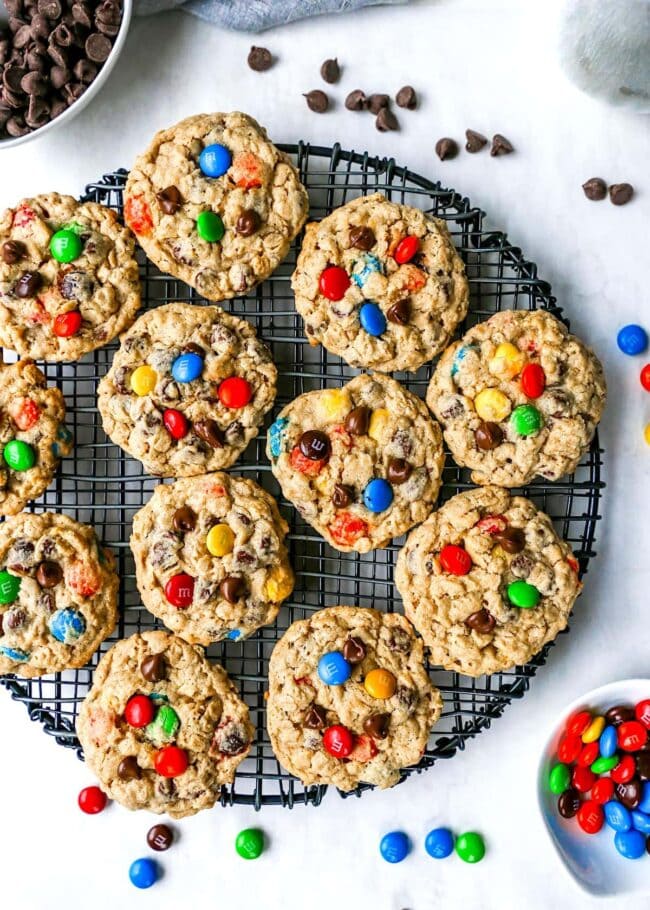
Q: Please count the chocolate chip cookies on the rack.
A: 12